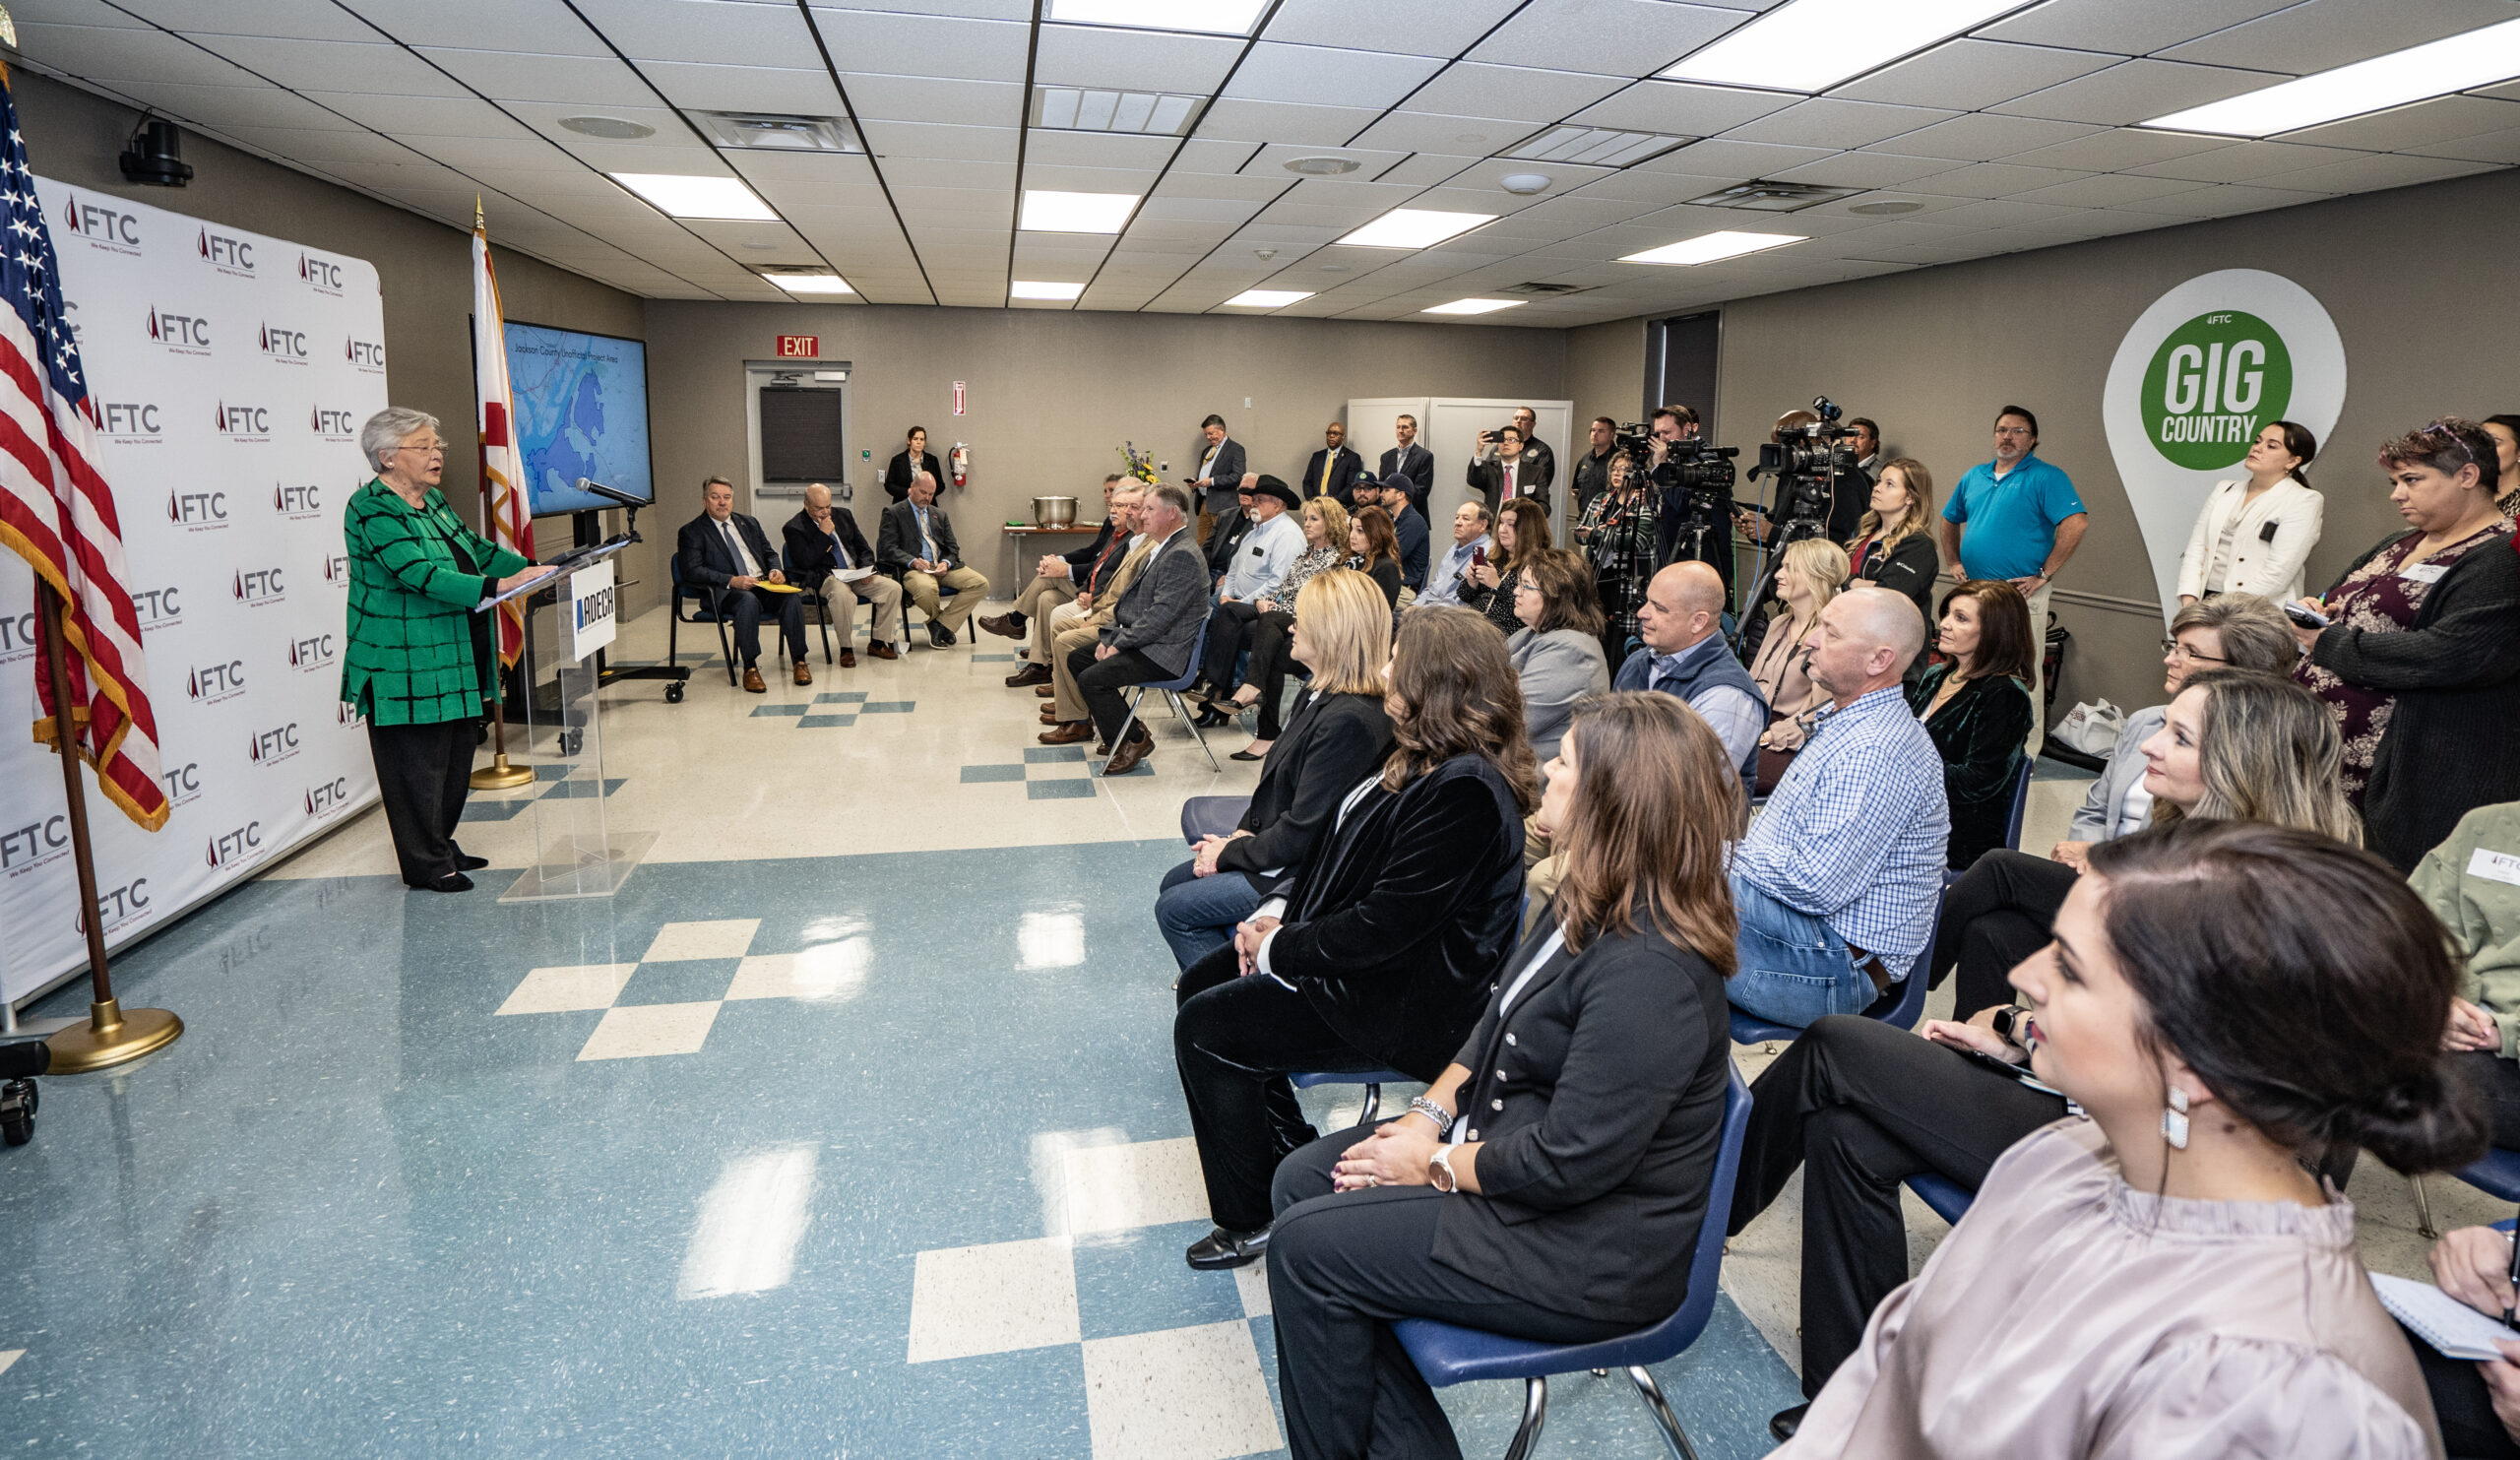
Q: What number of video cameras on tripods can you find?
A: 3